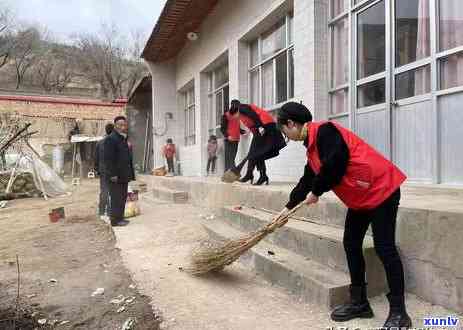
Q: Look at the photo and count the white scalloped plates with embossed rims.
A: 0